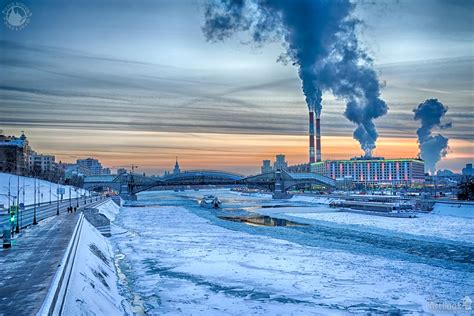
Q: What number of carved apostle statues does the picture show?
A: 0